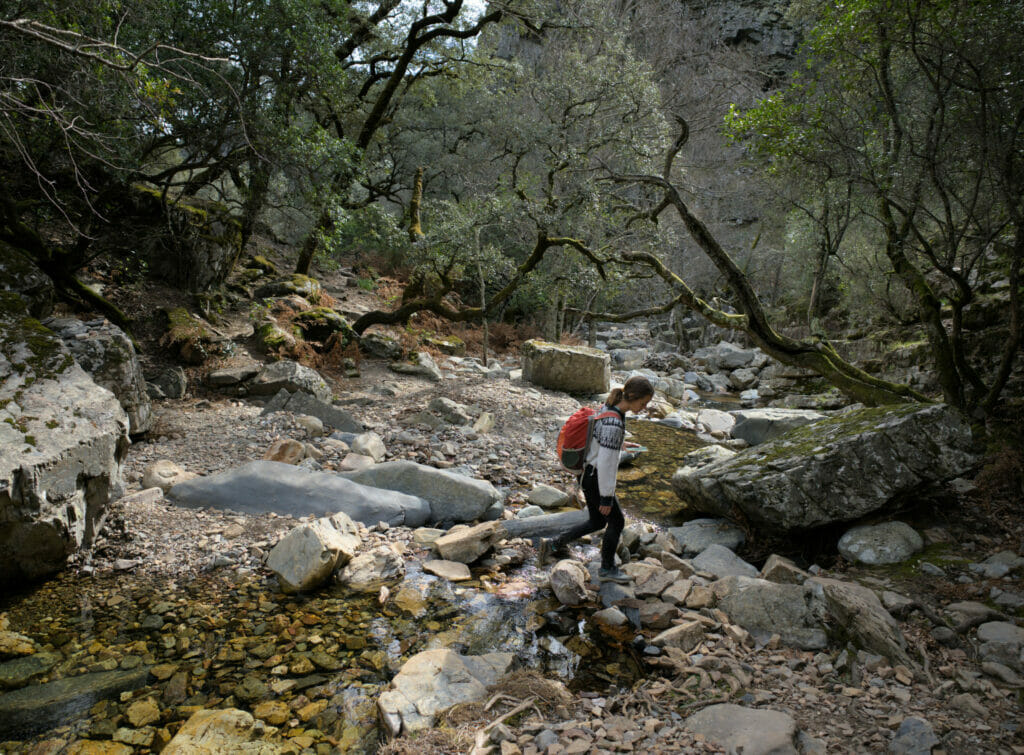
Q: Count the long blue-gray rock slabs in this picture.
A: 2